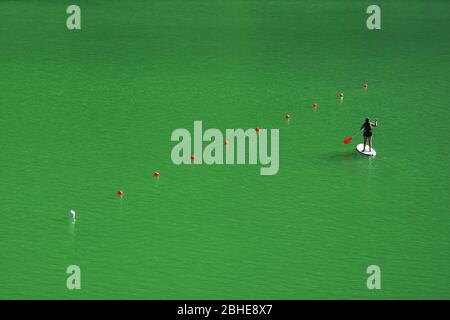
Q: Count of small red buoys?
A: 9